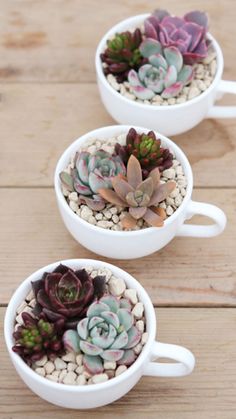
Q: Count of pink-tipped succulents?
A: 3